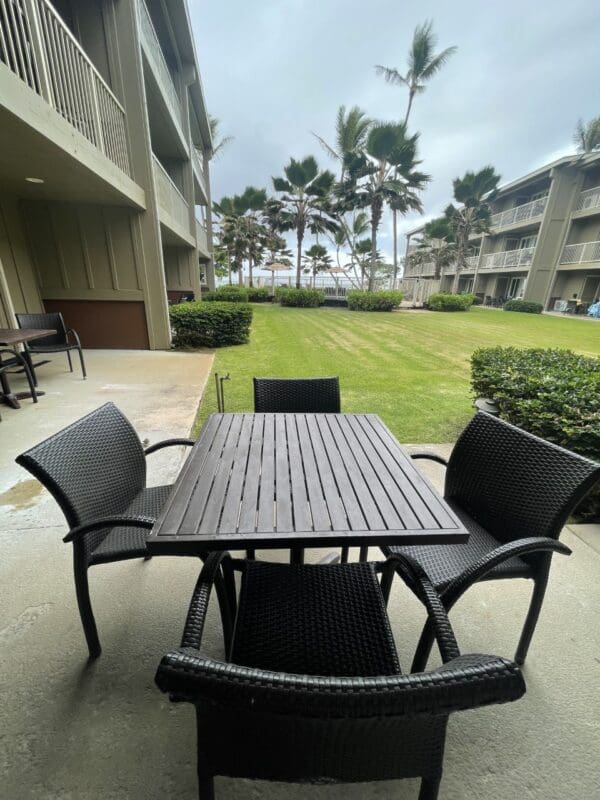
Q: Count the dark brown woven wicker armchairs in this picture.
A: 6